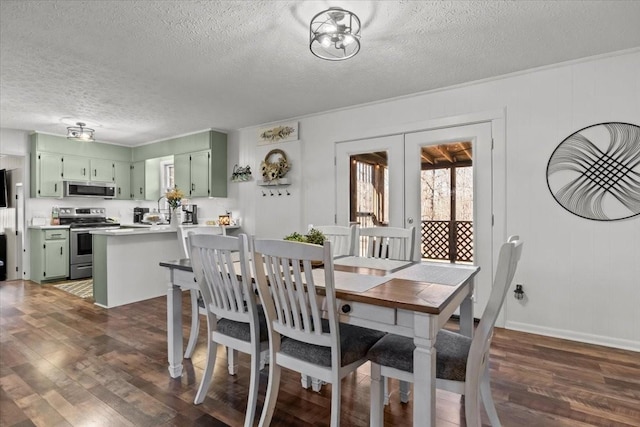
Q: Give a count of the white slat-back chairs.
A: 6